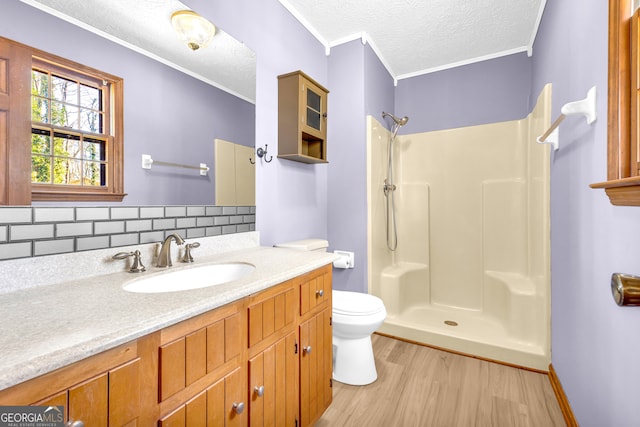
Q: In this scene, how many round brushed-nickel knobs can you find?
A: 5